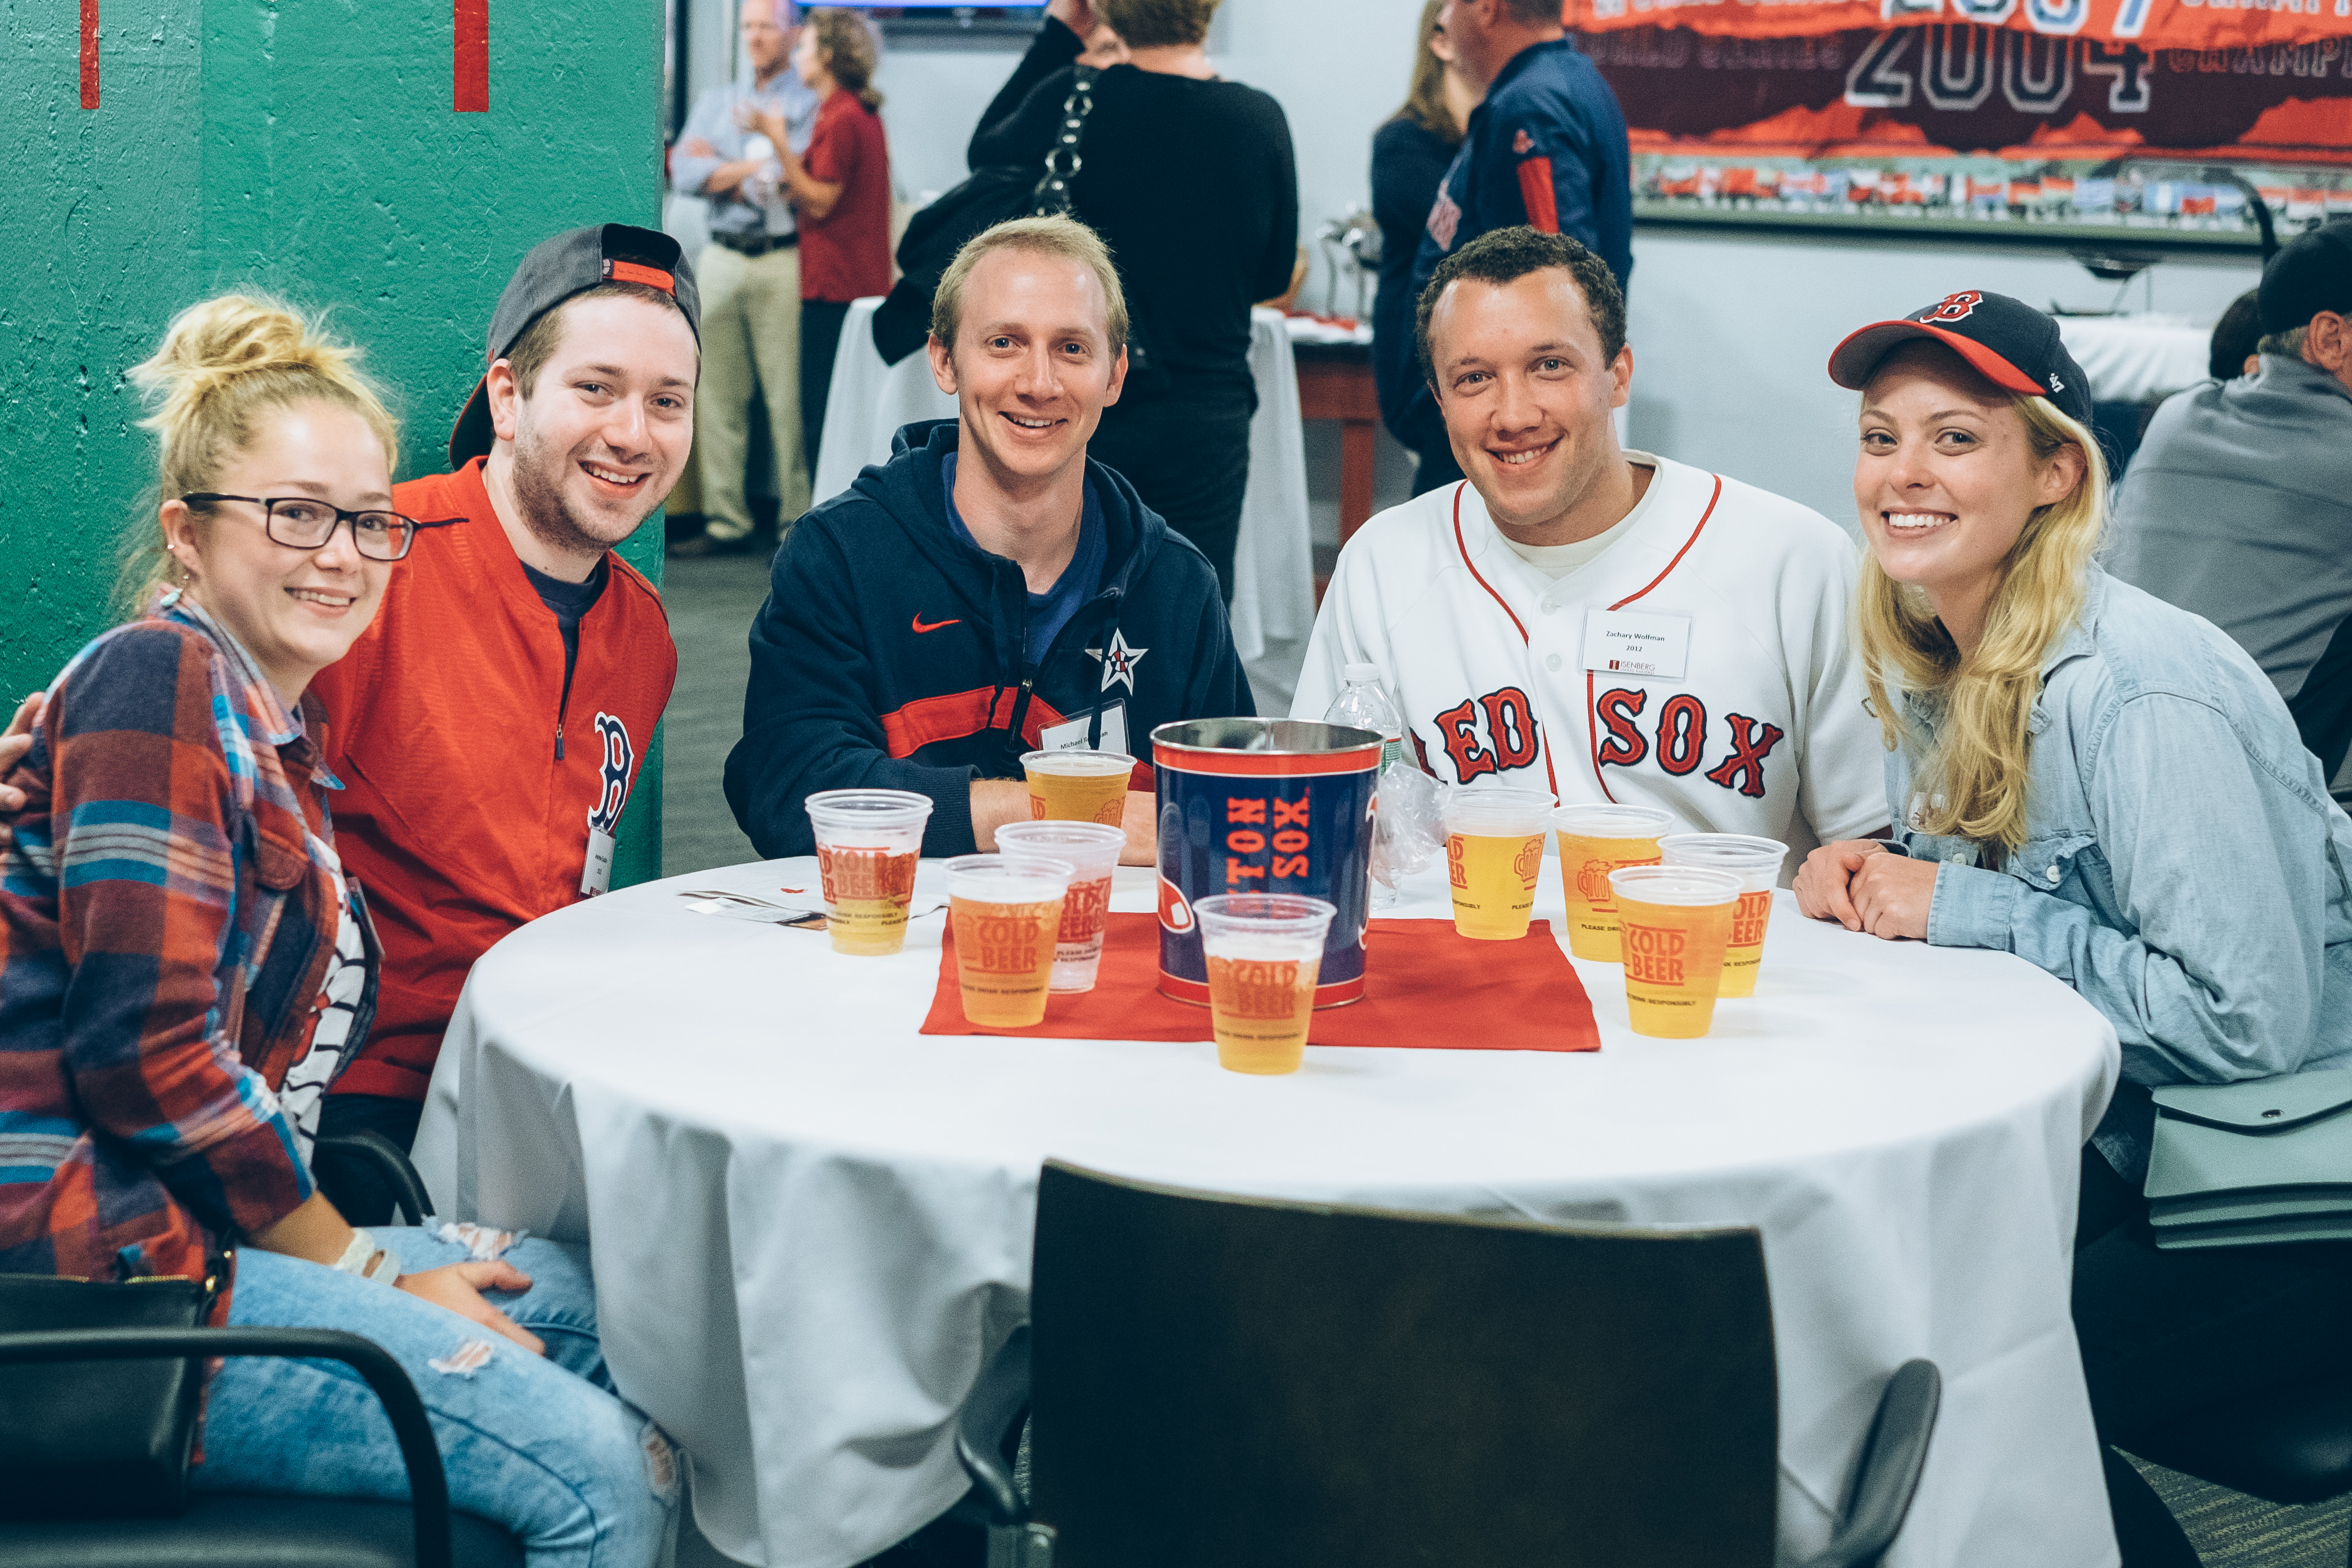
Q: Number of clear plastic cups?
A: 9